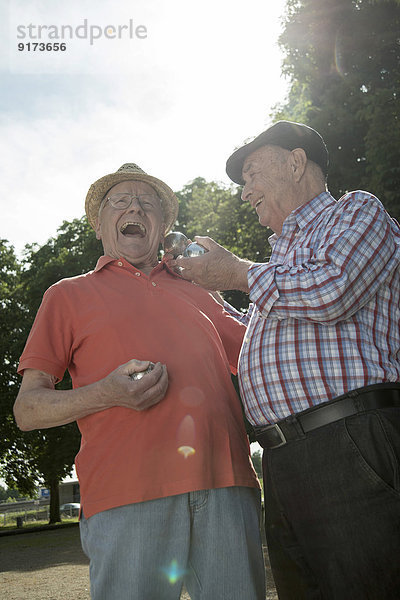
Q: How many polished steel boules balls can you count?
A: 3